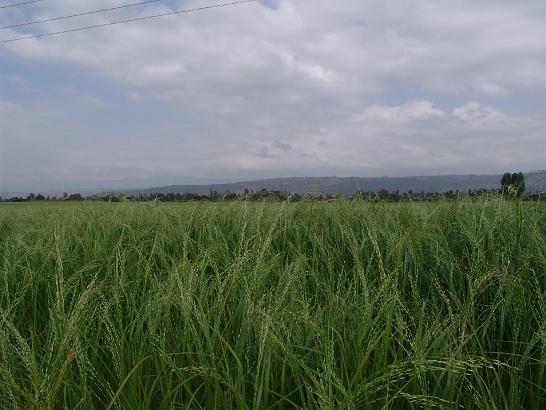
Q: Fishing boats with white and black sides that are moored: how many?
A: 0